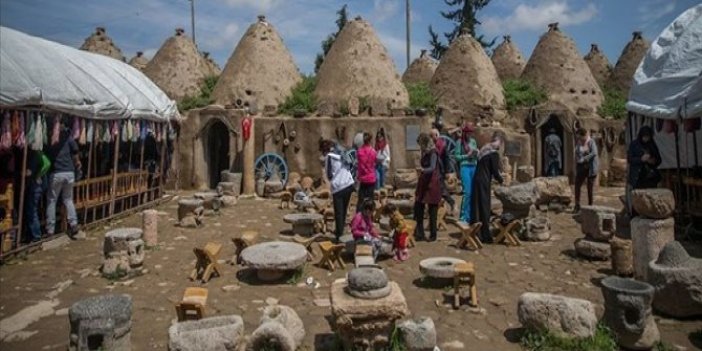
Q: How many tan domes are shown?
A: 12